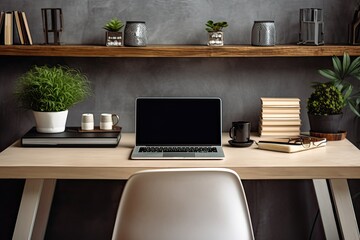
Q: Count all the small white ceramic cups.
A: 2